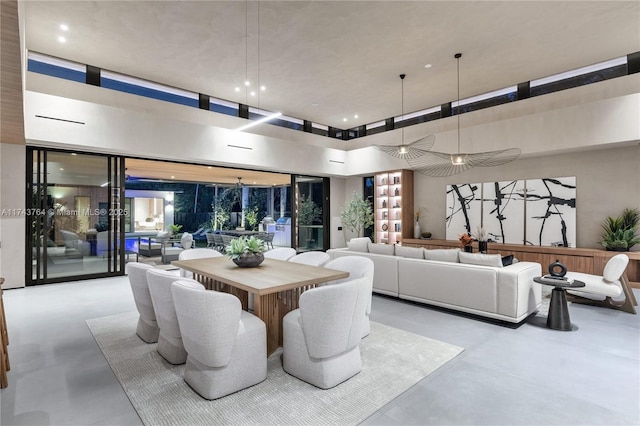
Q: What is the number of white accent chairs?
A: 1